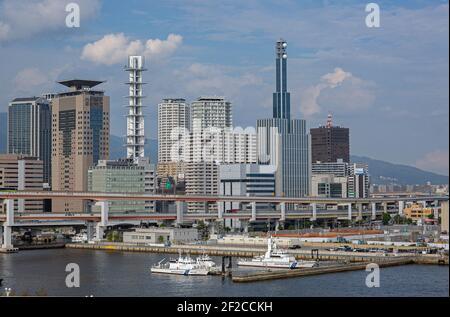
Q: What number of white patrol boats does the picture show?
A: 3